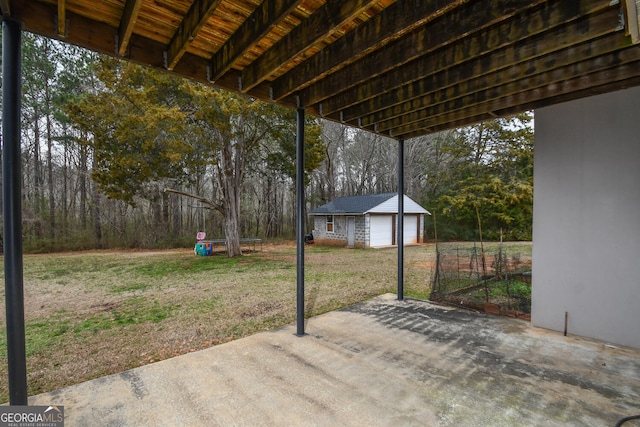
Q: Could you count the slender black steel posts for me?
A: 3